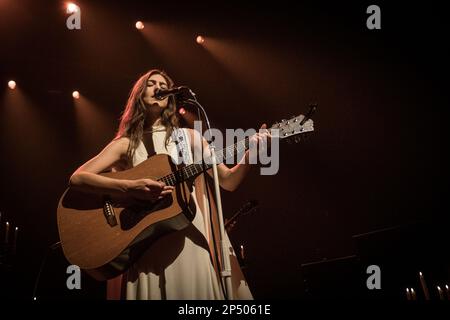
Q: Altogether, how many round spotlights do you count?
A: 6